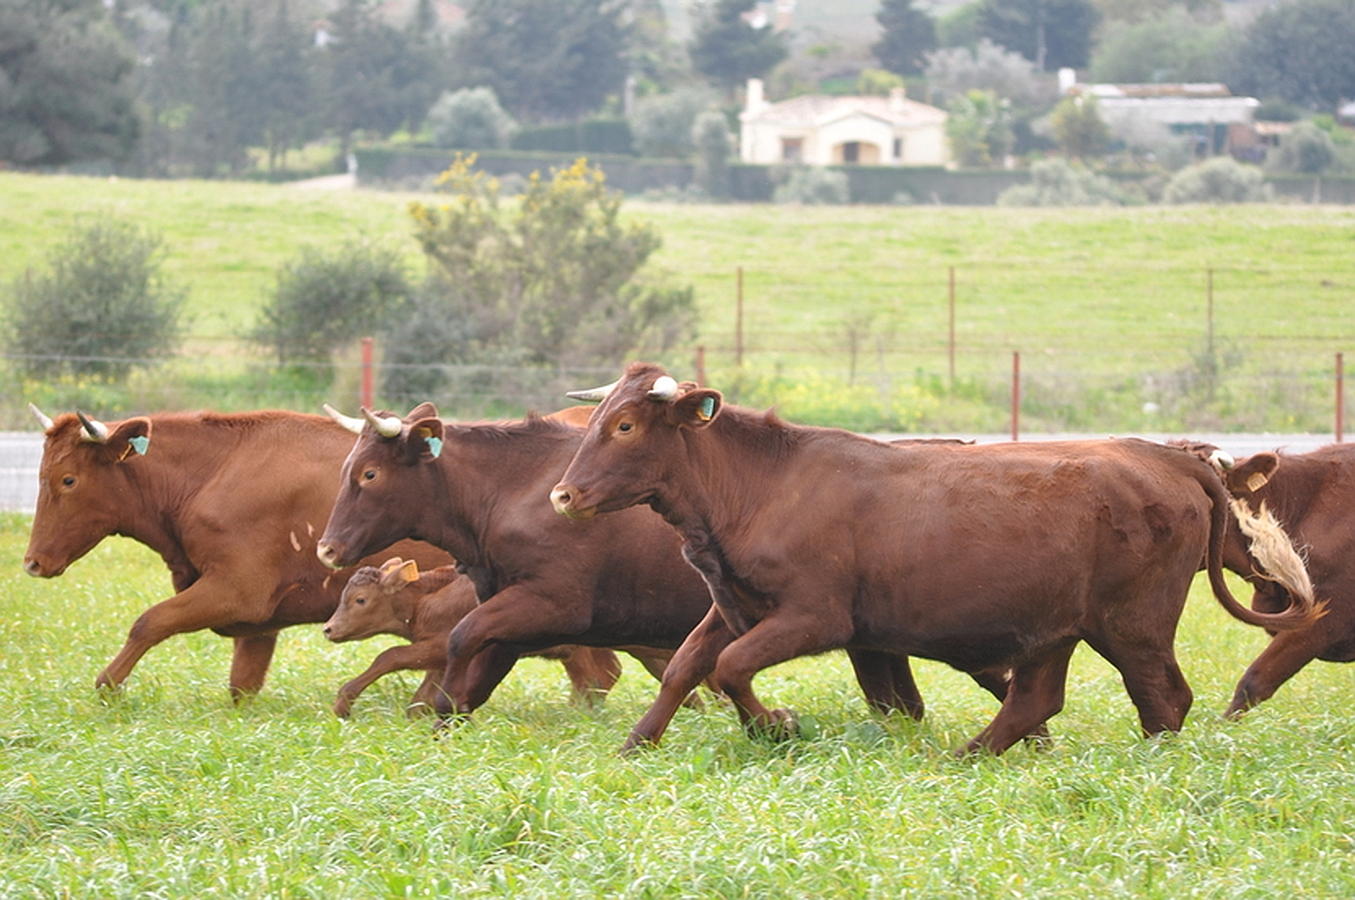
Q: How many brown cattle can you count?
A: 5